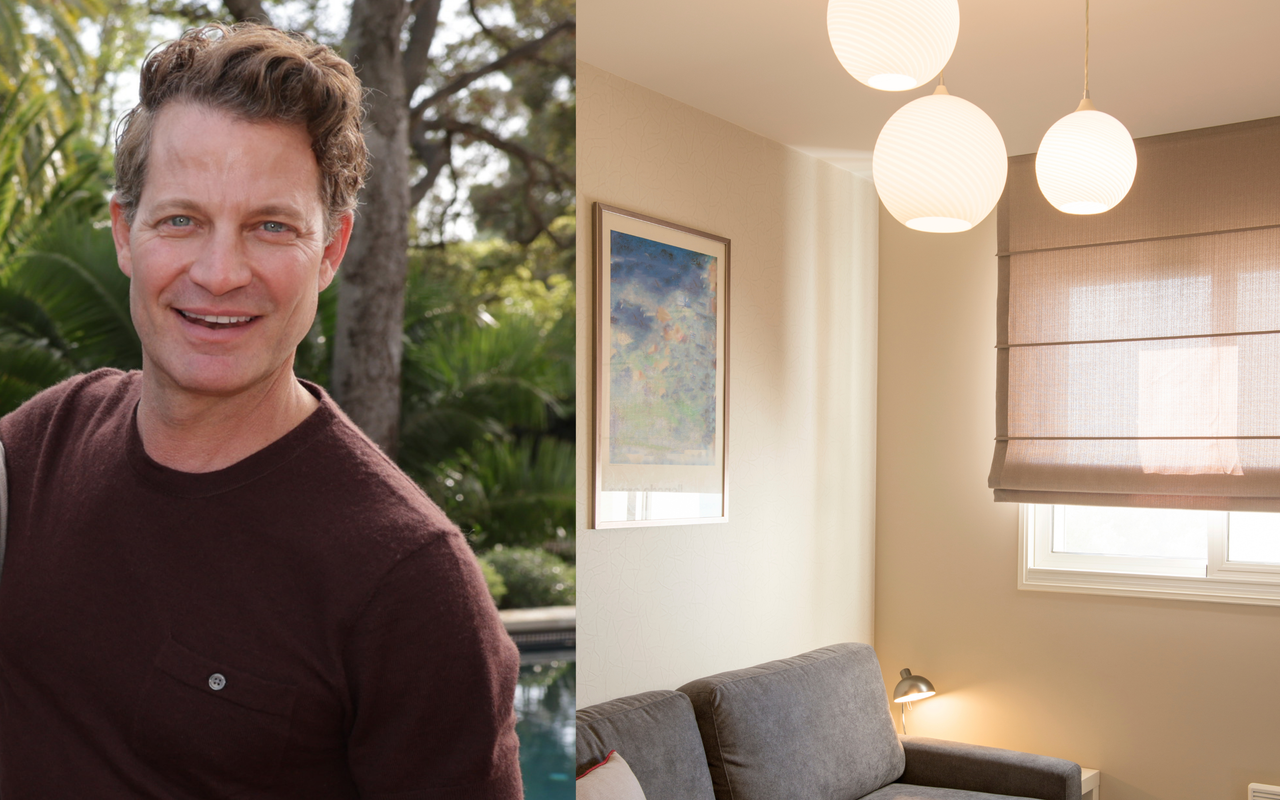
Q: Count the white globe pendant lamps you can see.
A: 3